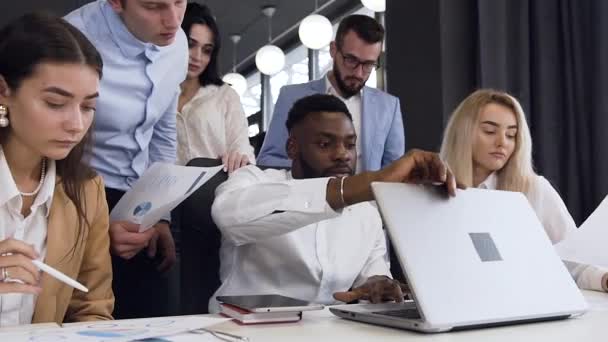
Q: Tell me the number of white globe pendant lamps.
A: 4